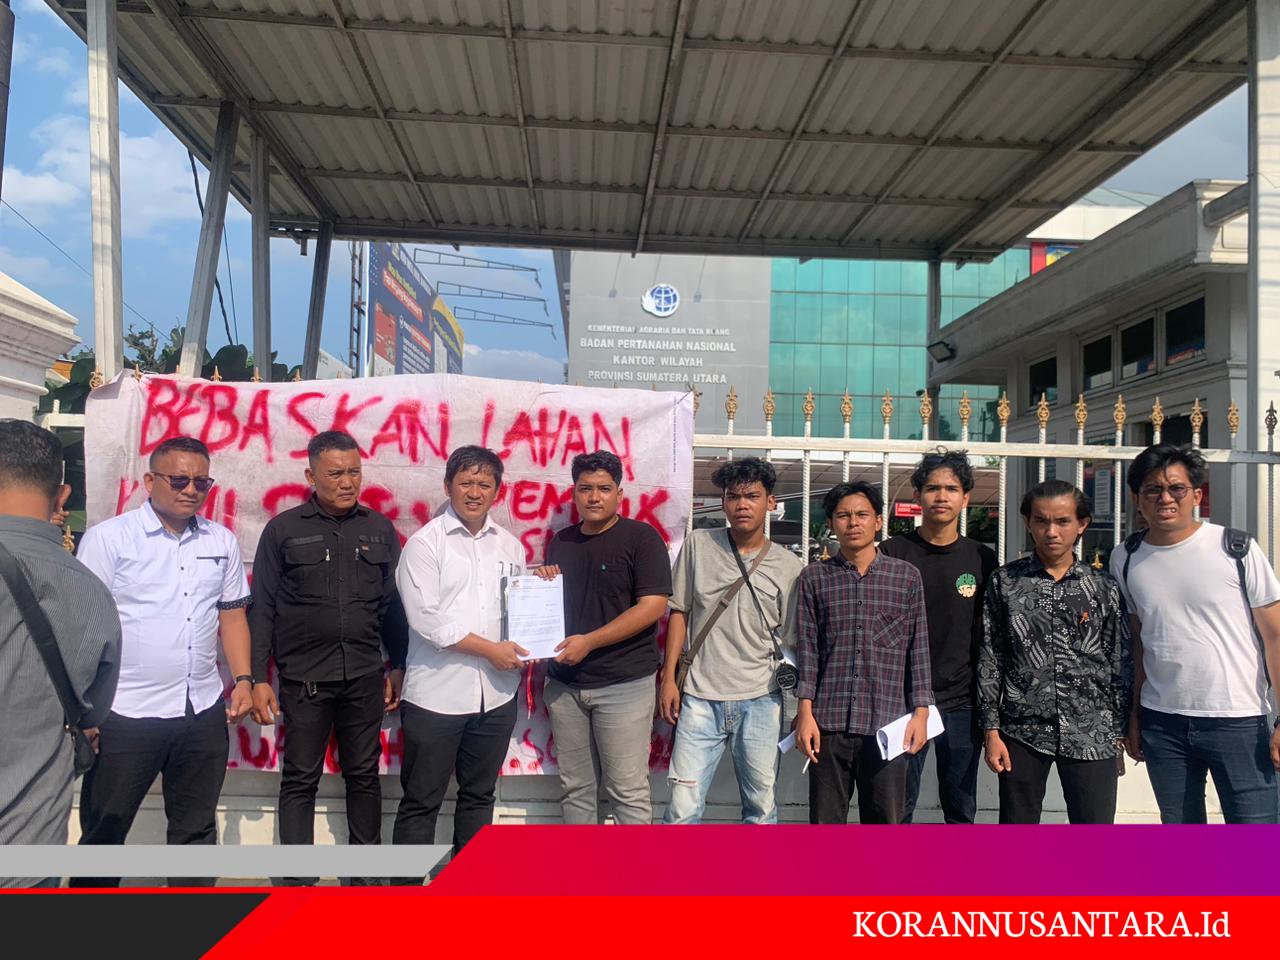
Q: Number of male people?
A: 10